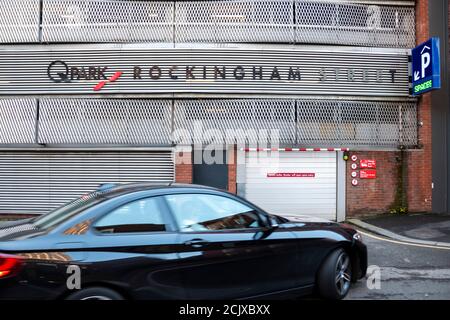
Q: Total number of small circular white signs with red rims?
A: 4